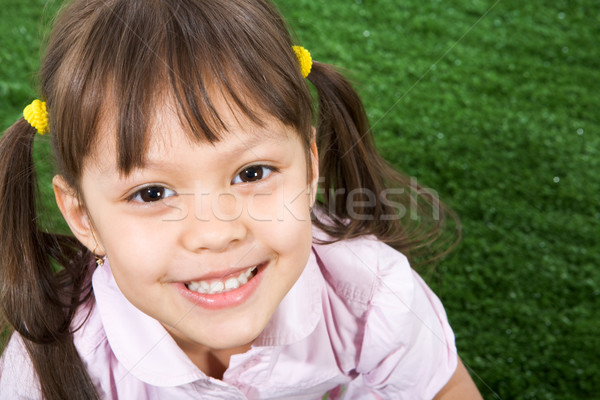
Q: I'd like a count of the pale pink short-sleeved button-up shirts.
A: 1